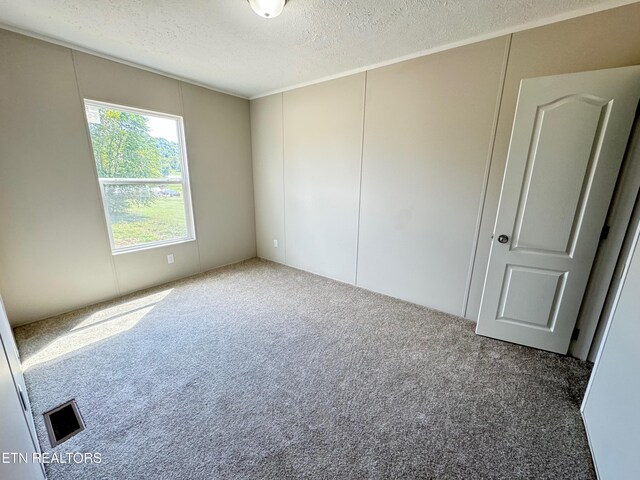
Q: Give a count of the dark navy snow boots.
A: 0